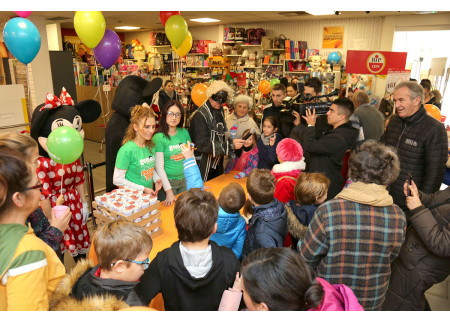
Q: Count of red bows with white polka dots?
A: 1